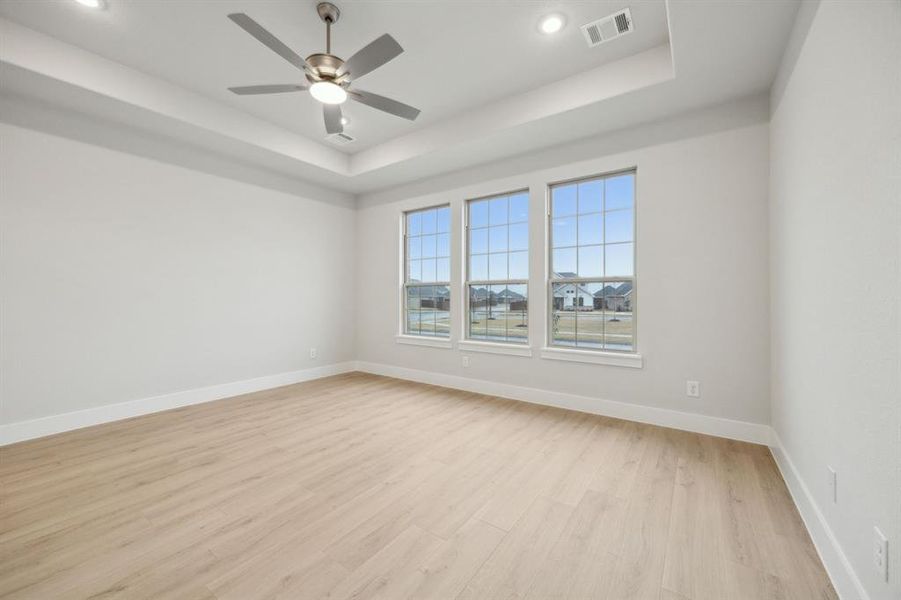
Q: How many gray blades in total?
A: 5